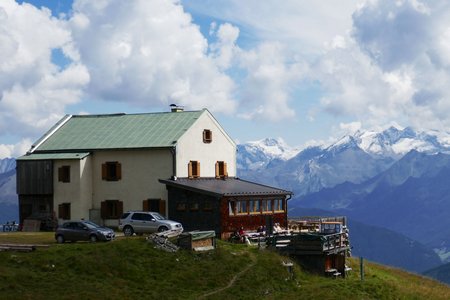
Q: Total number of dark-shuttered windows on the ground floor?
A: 3